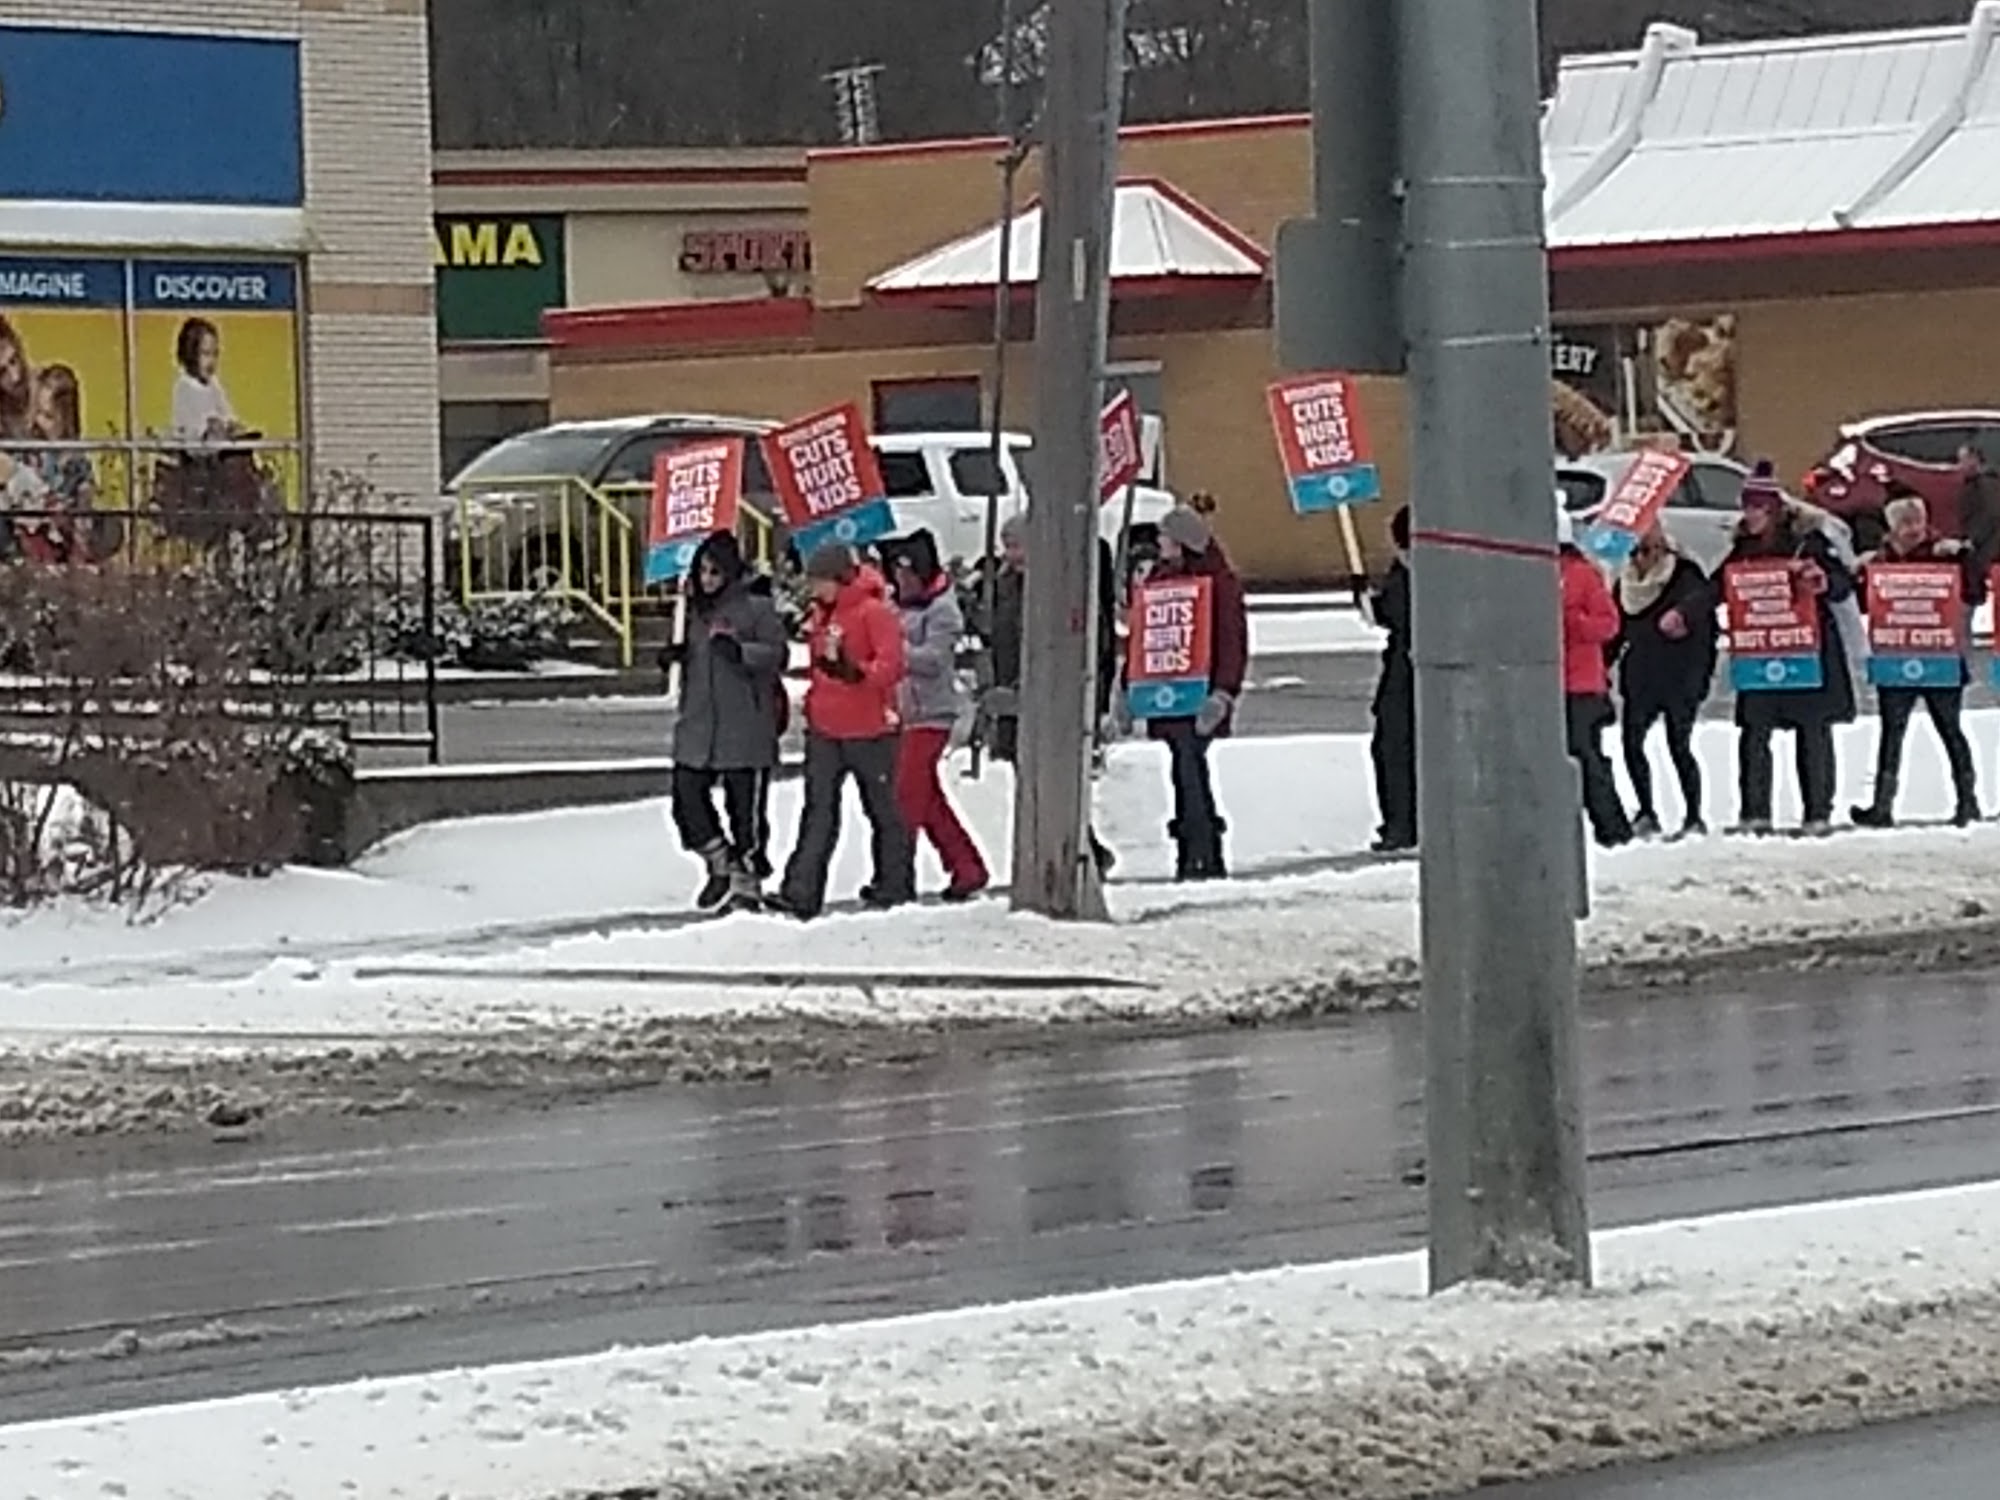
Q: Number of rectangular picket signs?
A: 9